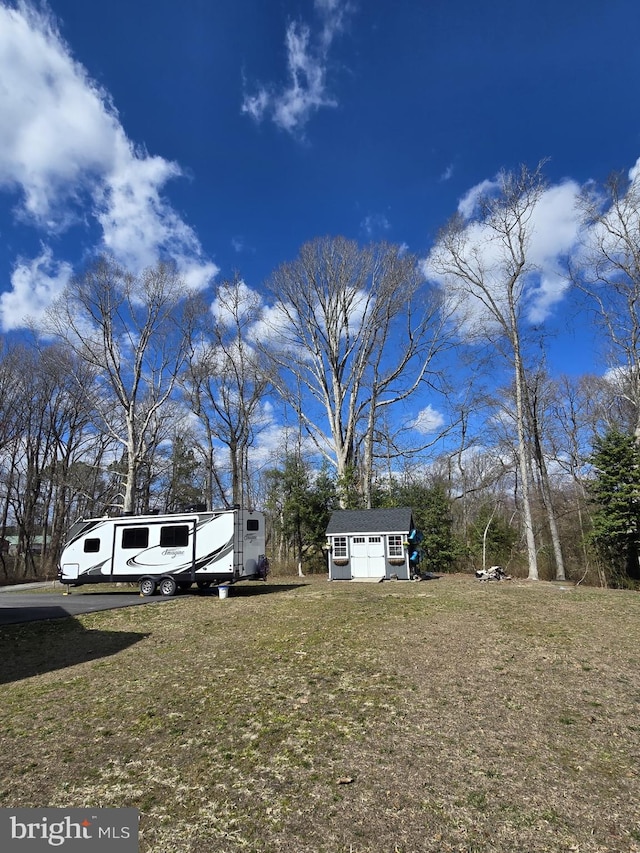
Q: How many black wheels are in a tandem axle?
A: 2